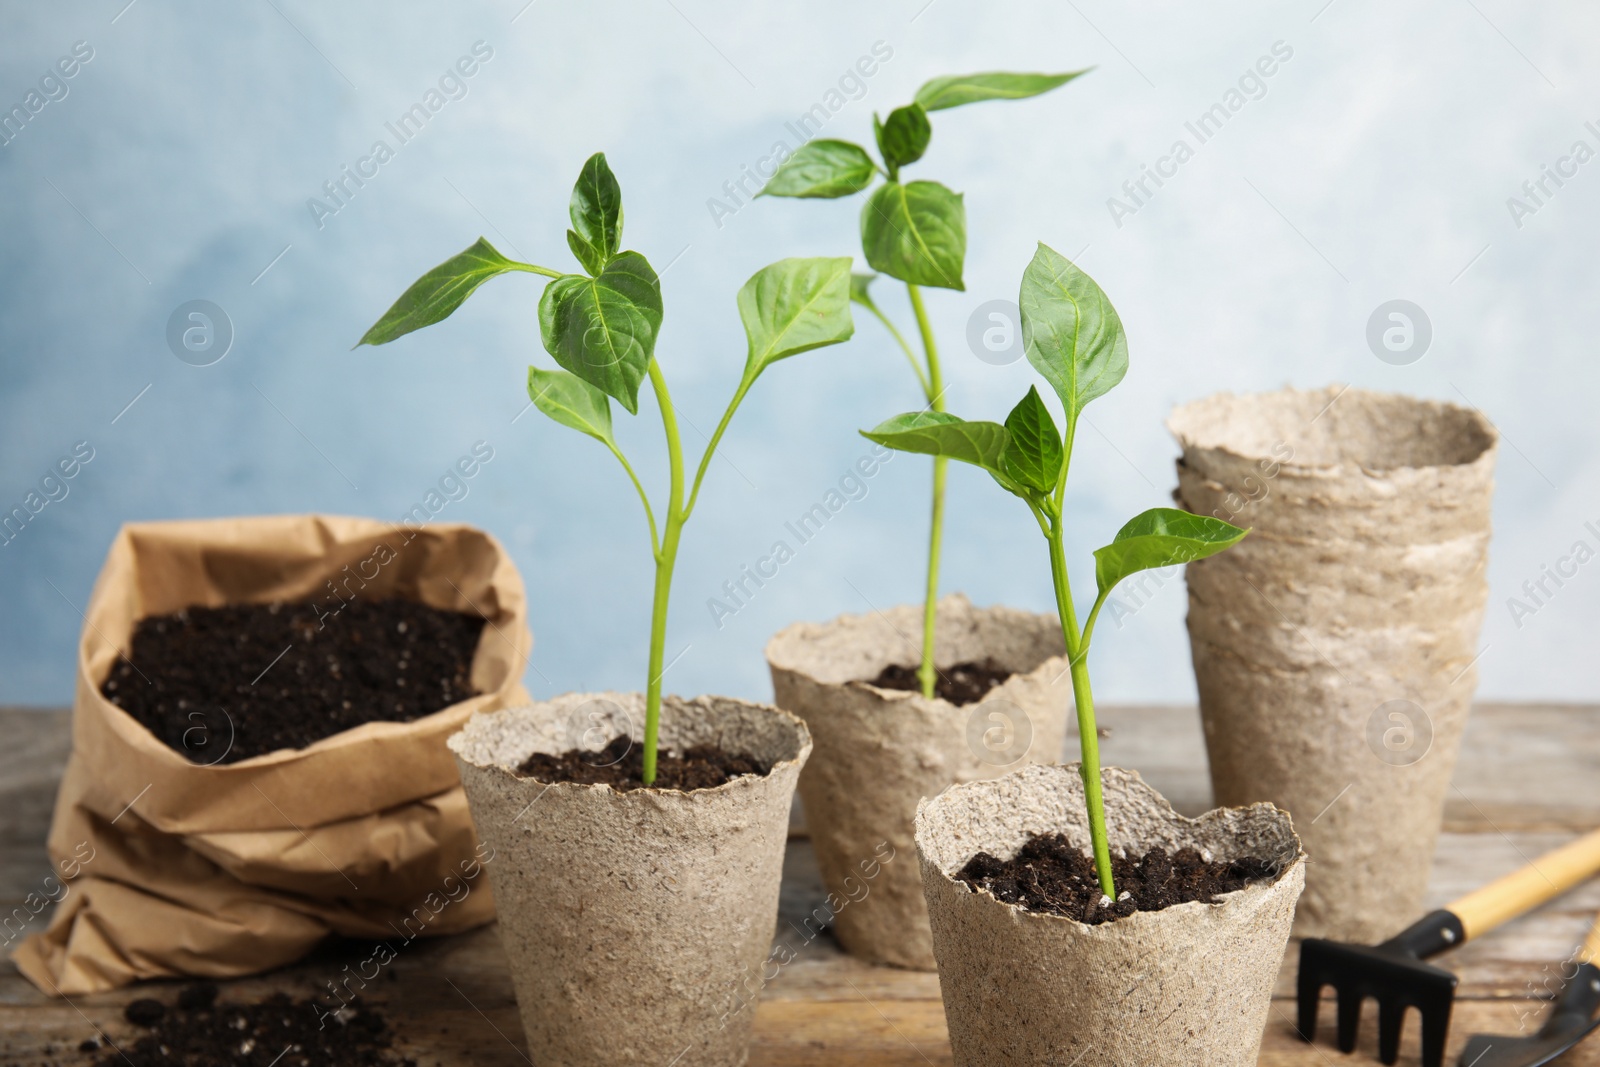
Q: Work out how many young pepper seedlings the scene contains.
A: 3